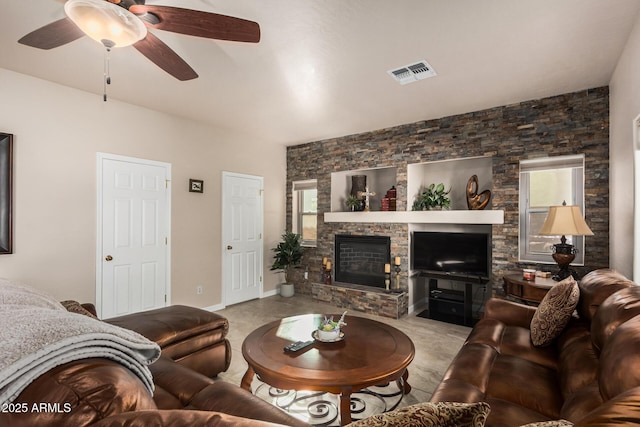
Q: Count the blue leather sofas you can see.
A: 0